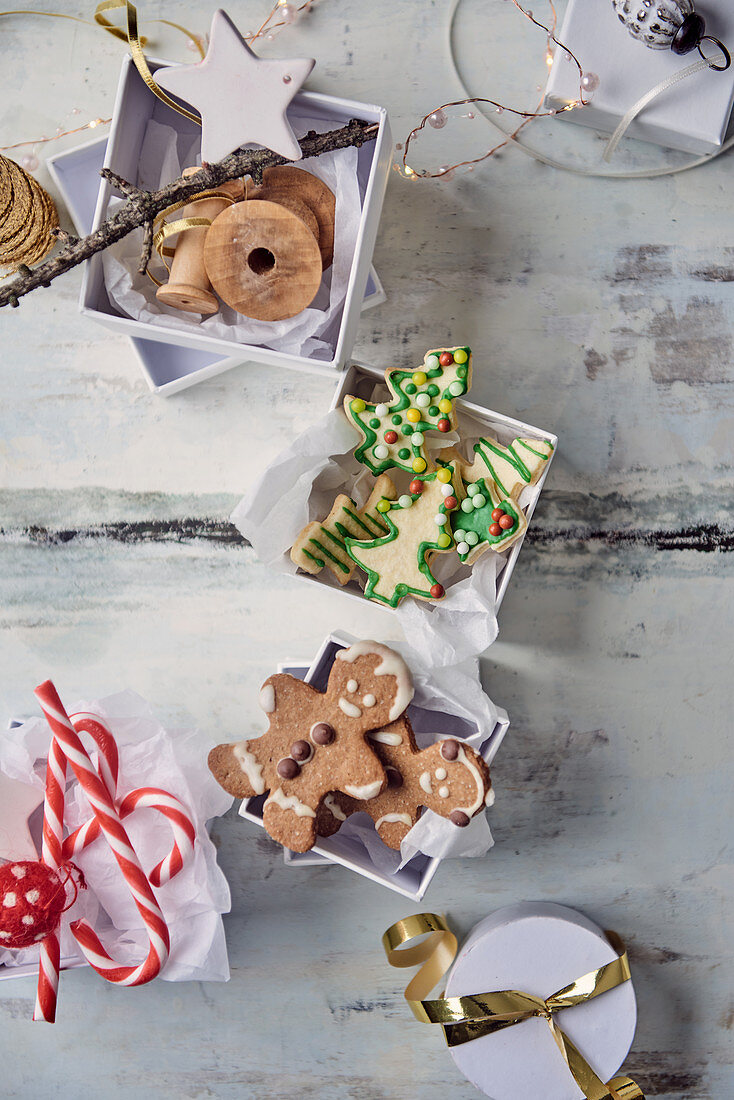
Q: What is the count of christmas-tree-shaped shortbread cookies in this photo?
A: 5